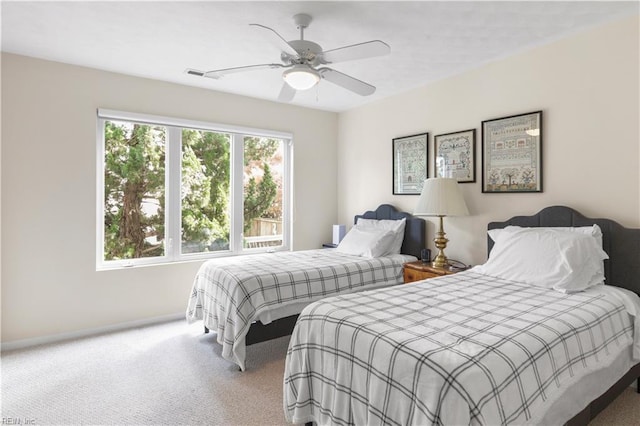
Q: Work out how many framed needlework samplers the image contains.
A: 3